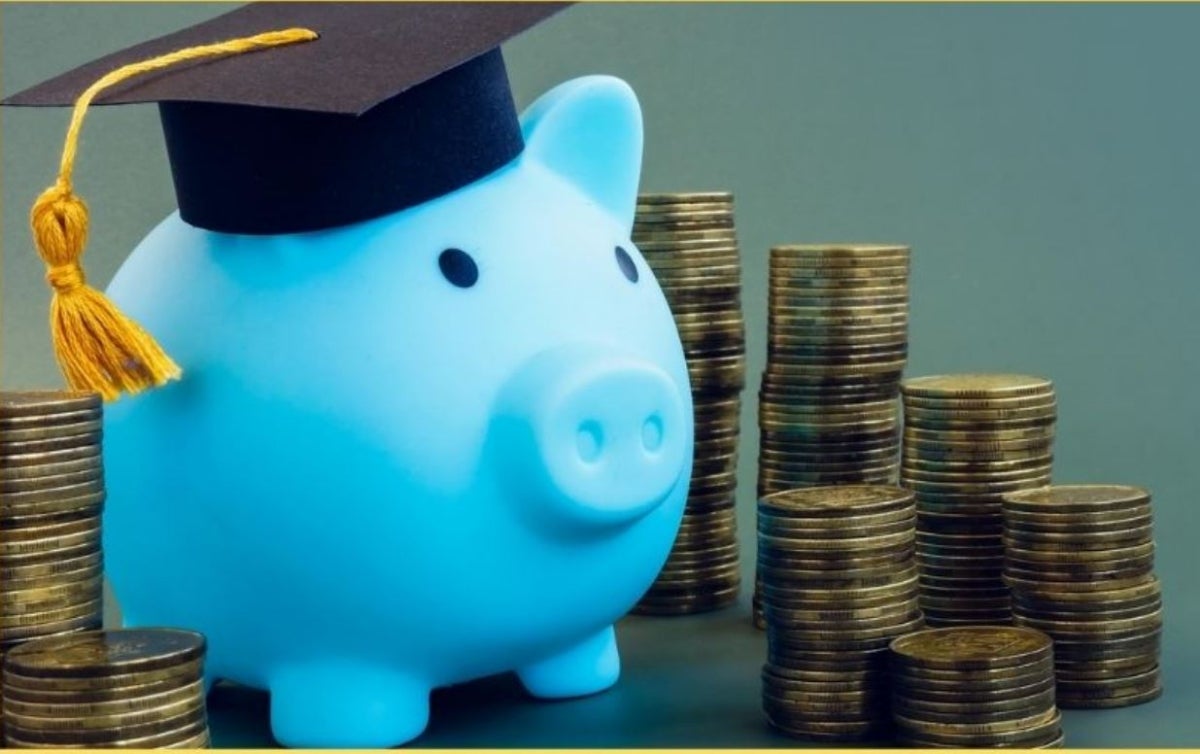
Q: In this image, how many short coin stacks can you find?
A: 2